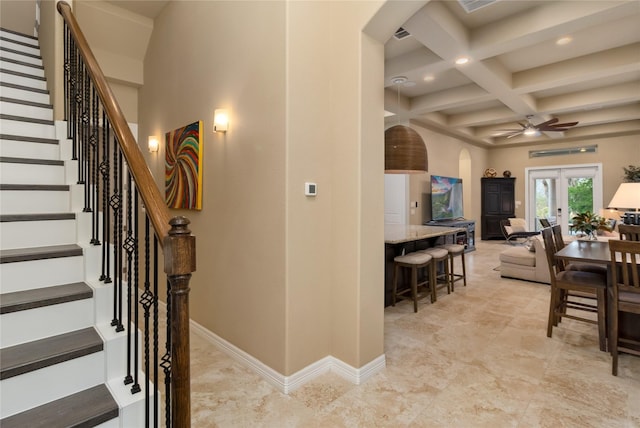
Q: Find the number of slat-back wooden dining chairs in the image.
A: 4